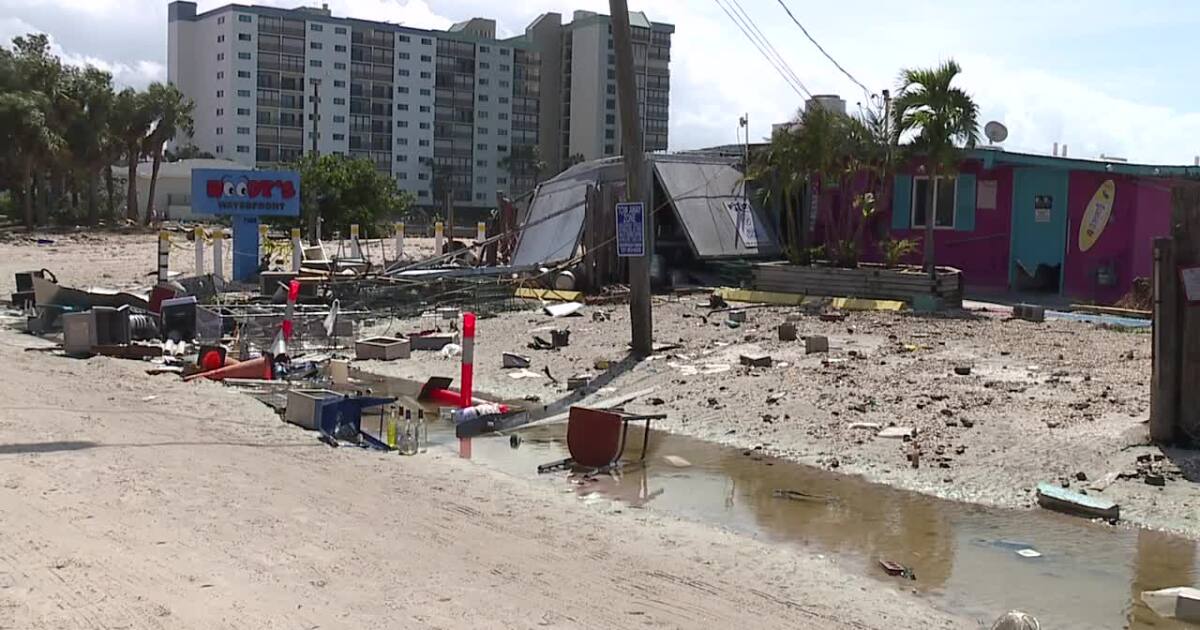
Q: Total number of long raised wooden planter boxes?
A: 1